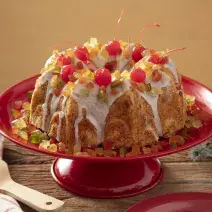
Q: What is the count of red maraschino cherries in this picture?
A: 8